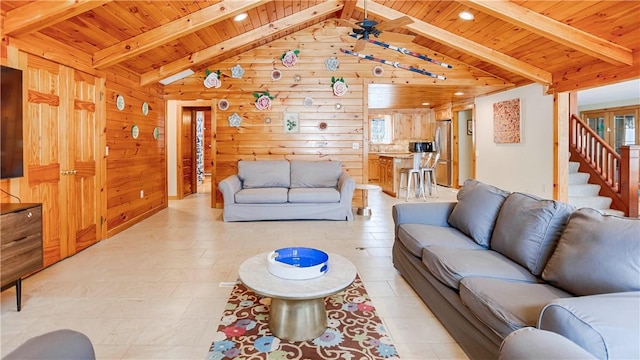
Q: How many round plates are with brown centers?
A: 4